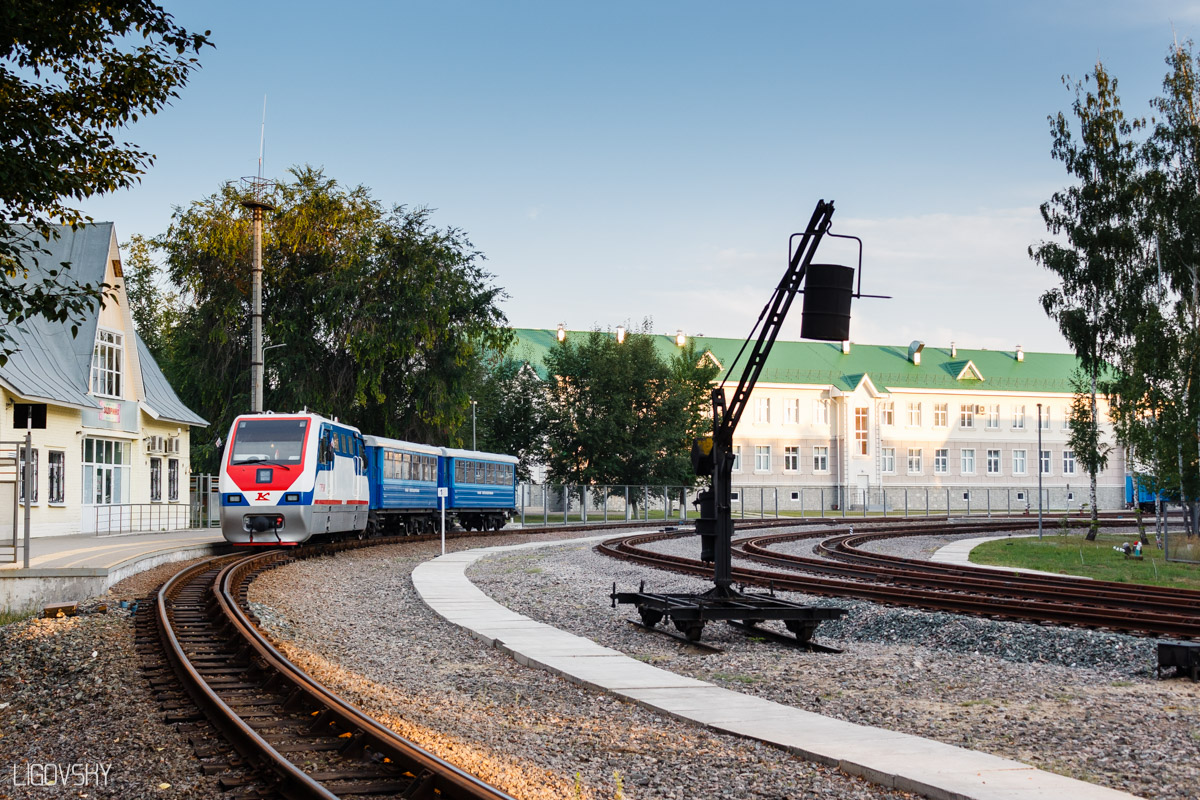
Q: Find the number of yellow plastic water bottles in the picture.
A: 0